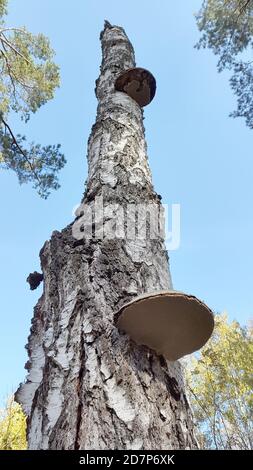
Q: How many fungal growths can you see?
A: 2